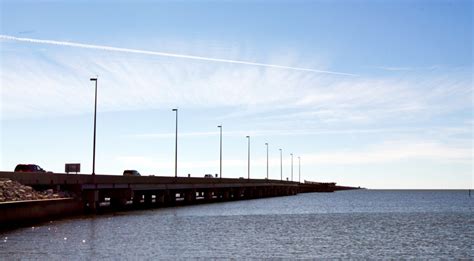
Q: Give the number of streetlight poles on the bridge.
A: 8